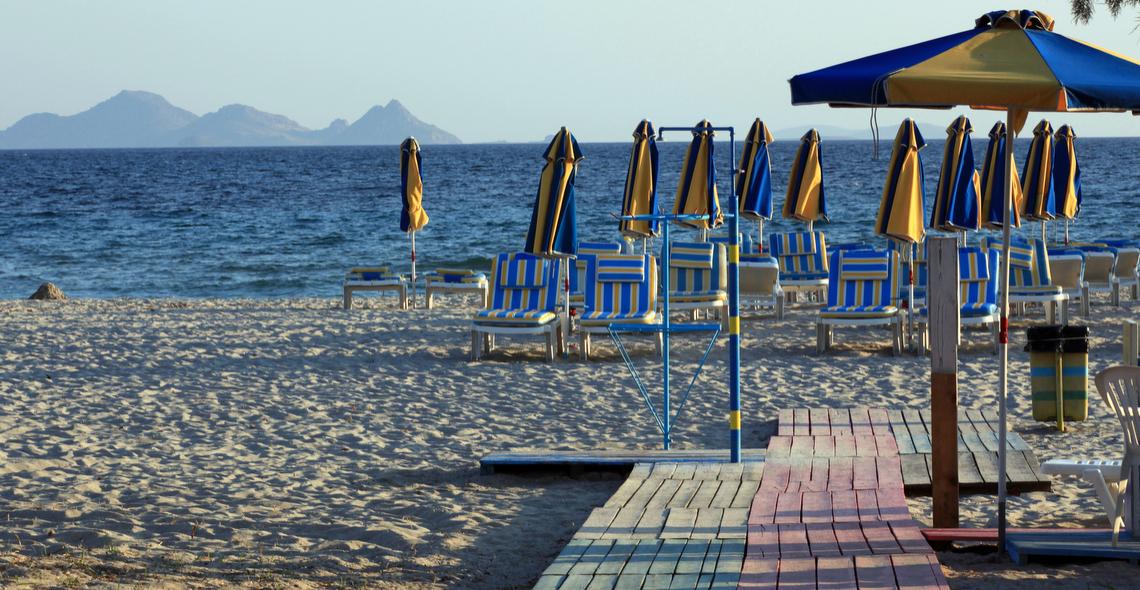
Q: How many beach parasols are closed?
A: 11